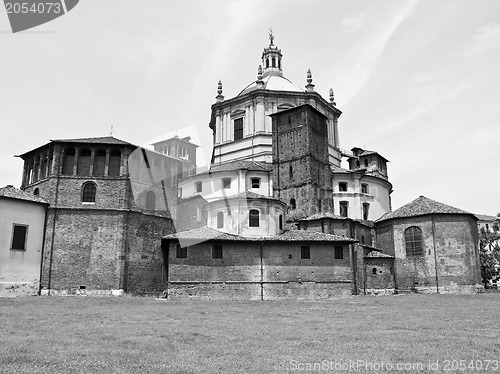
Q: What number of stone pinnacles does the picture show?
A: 4